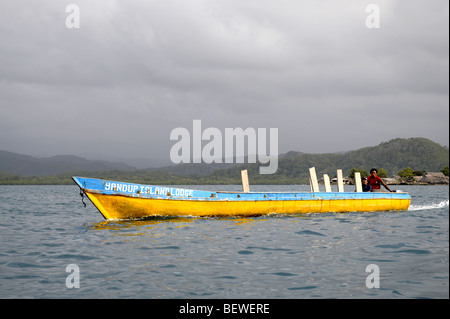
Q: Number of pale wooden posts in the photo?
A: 5